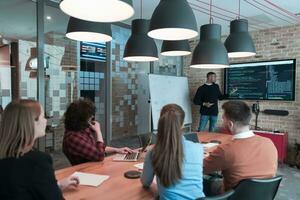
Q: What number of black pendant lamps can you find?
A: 7